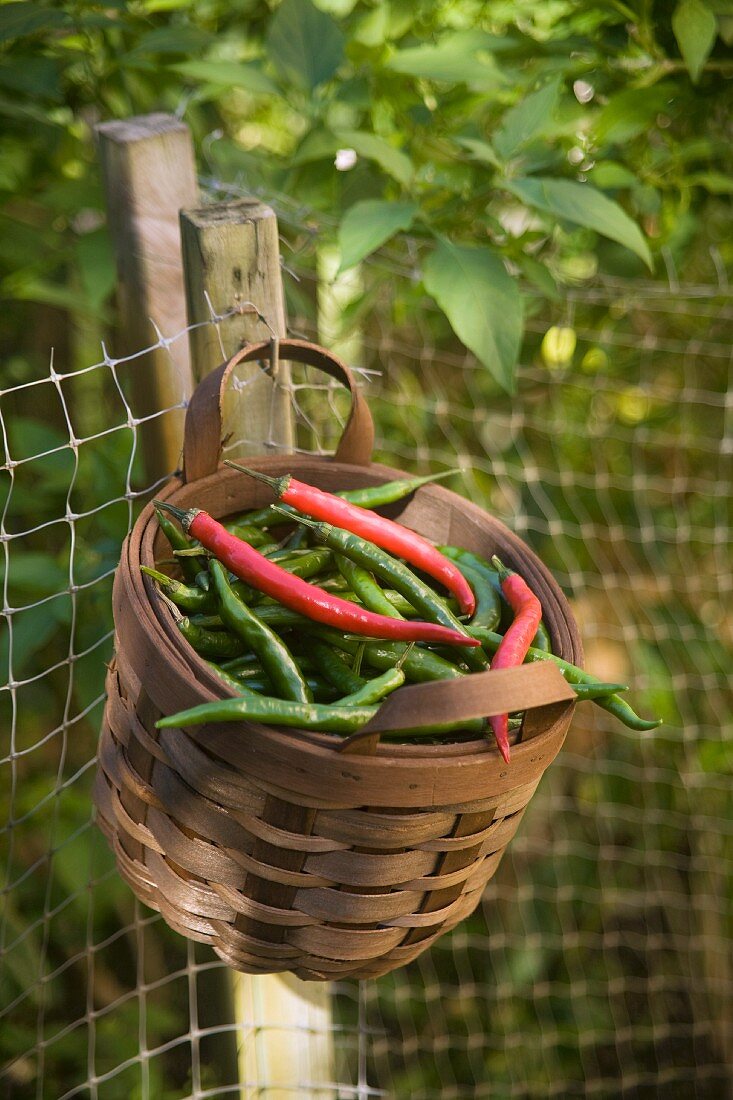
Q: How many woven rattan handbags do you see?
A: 1